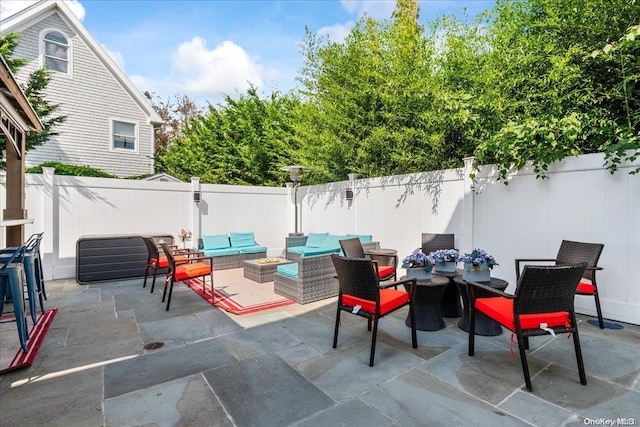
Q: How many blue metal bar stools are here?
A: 3